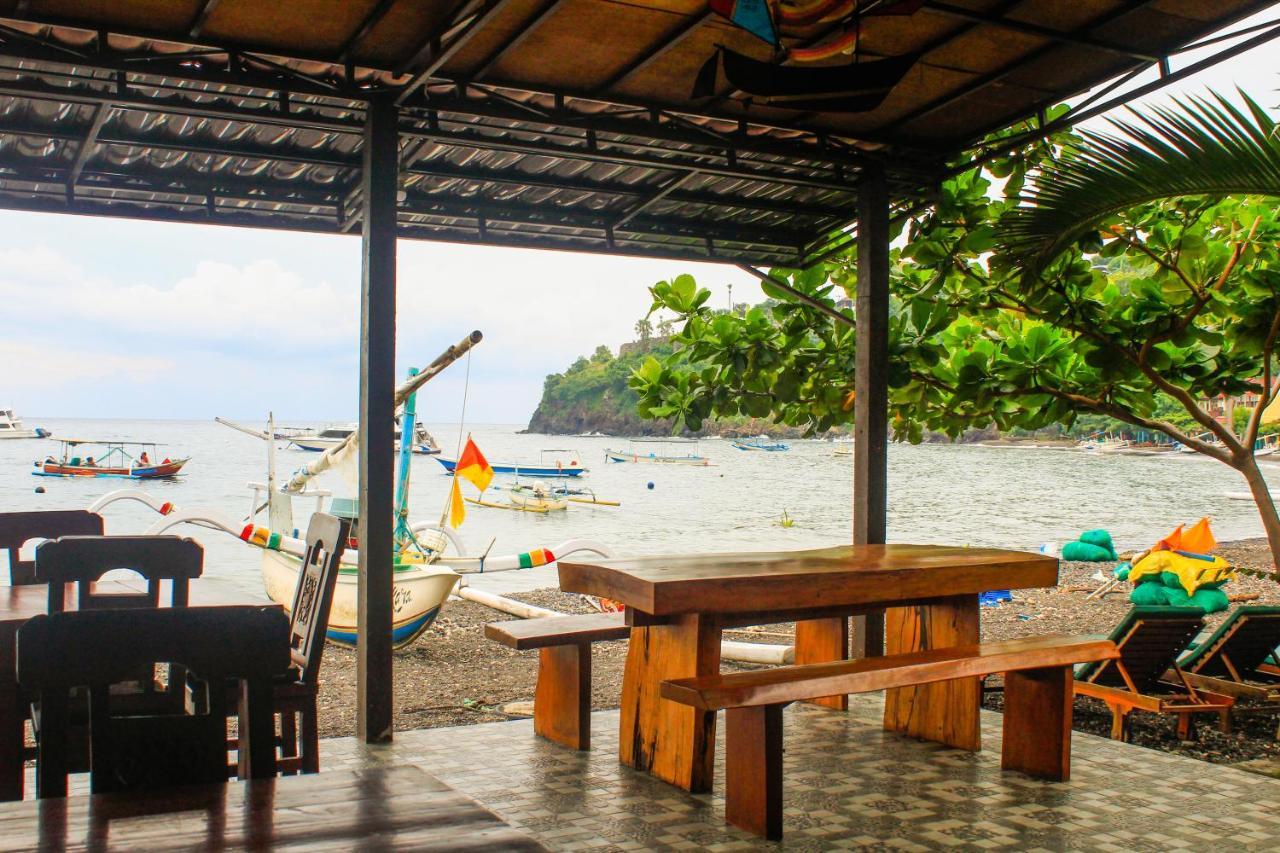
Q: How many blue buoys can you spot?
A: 1